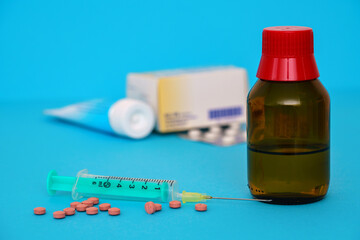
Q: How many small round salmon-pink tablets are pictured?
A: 14